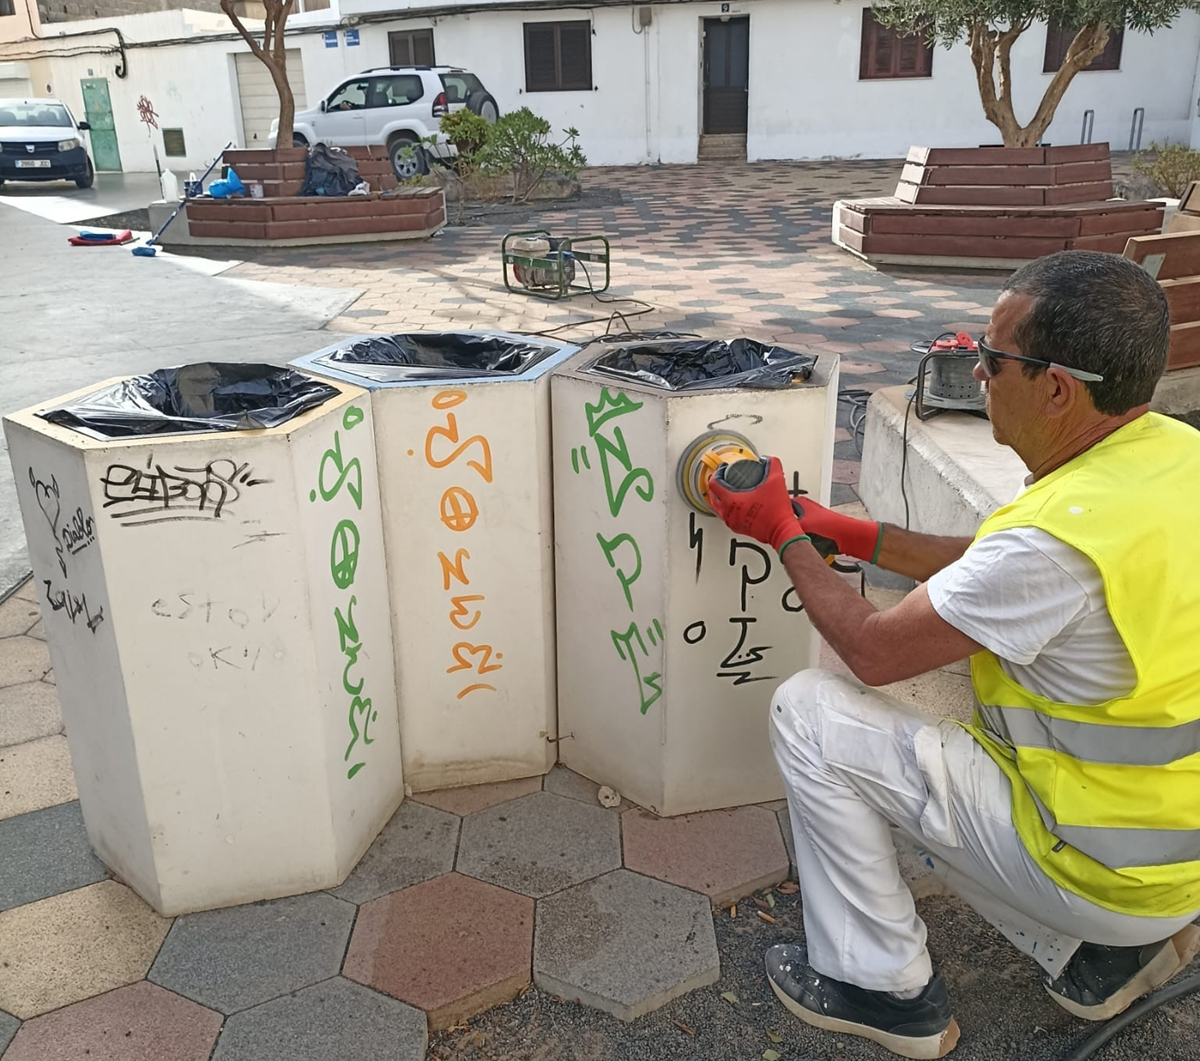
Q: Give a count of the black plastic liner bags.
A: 3